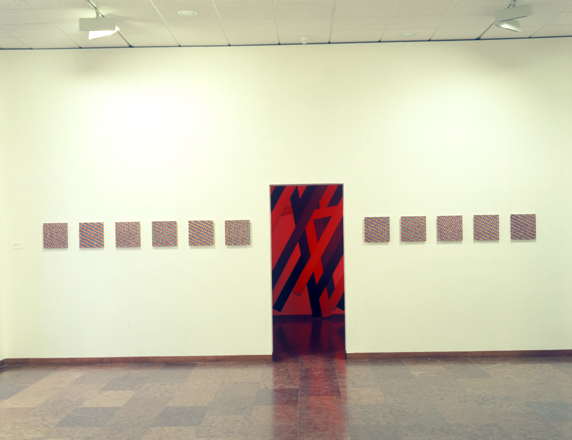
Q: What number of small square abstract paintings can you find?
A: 11